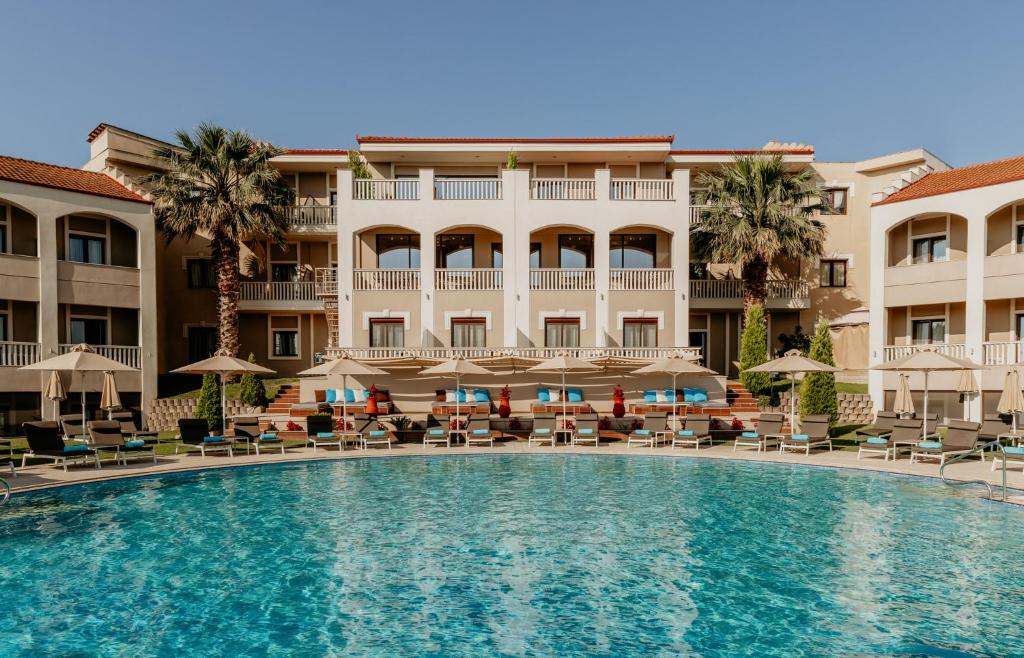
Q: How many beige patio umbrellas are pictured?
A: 13